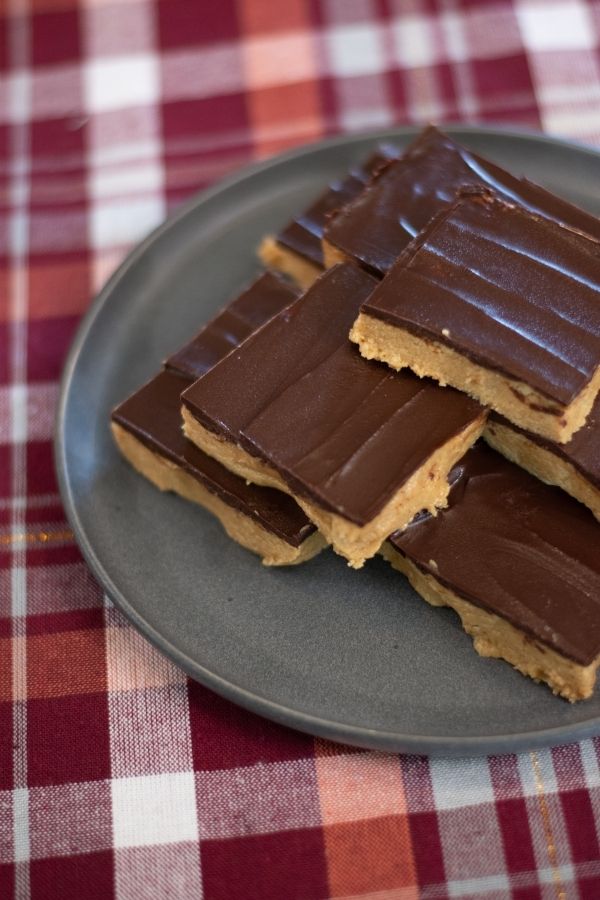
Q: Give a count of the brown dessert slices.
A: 8